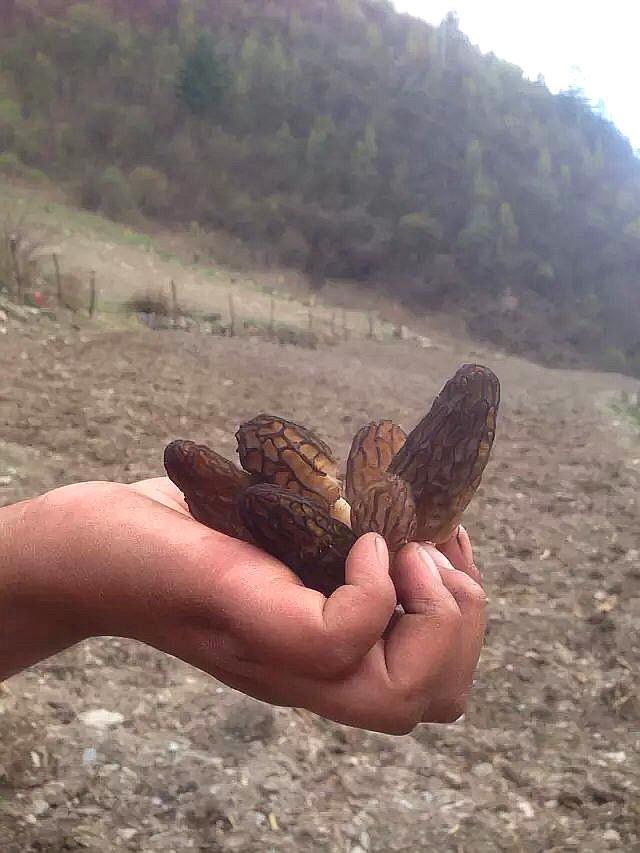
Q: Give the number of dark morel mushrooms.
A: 6